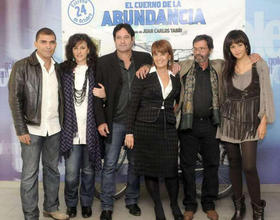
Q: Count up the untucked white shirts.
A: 2